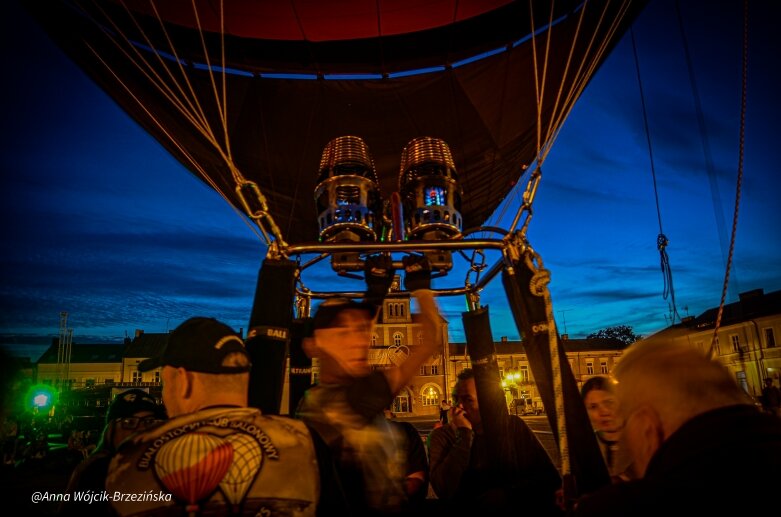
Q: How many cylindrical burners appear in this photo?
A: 2